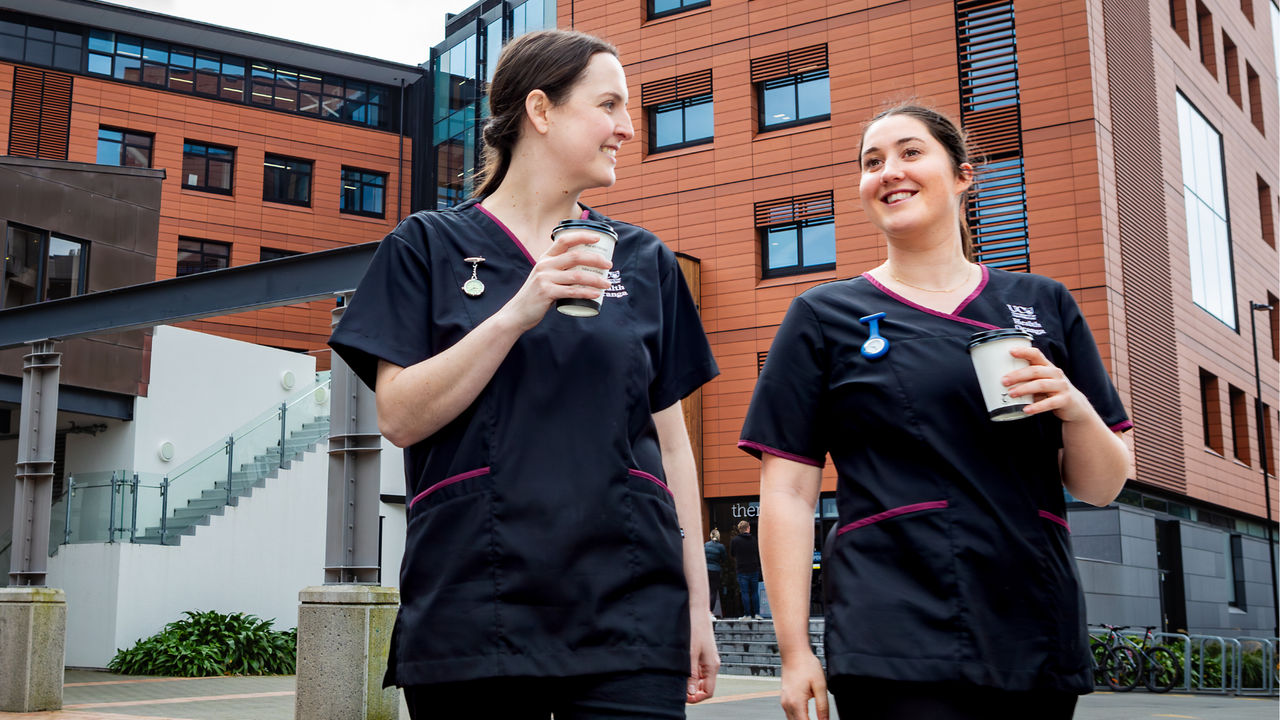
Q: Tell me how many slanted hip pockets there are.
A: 4